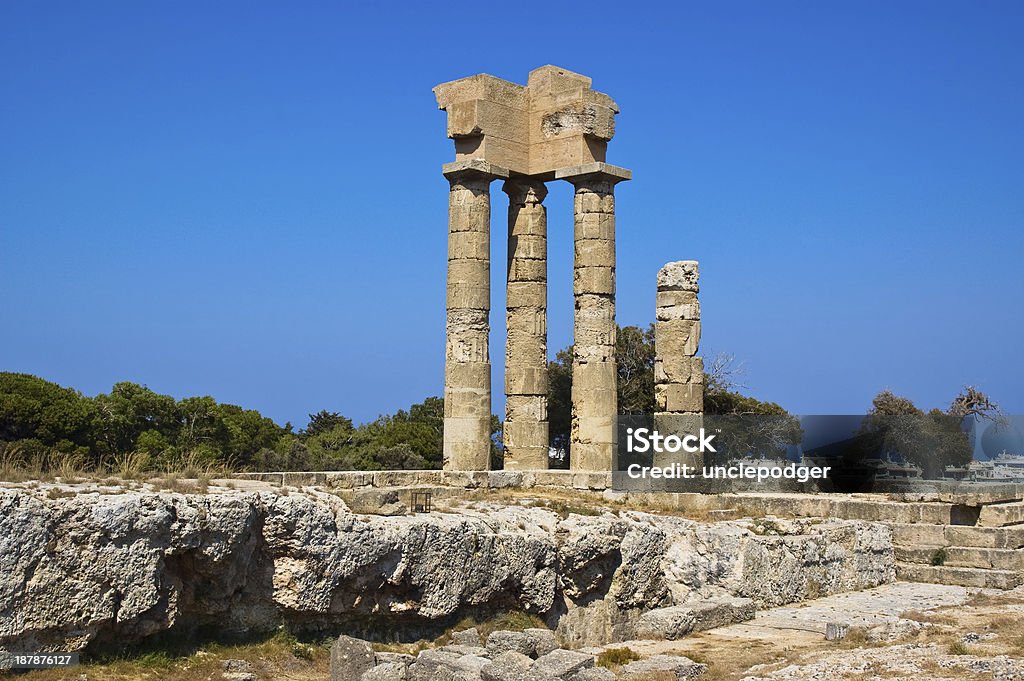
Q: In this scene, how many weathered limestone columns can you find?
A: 4